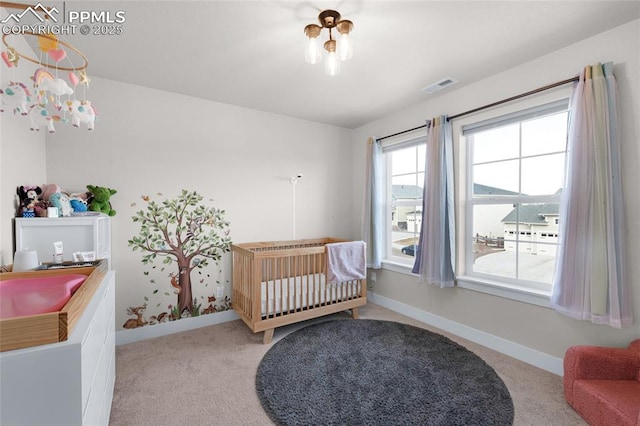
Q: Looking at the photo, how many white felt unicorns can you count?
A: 3